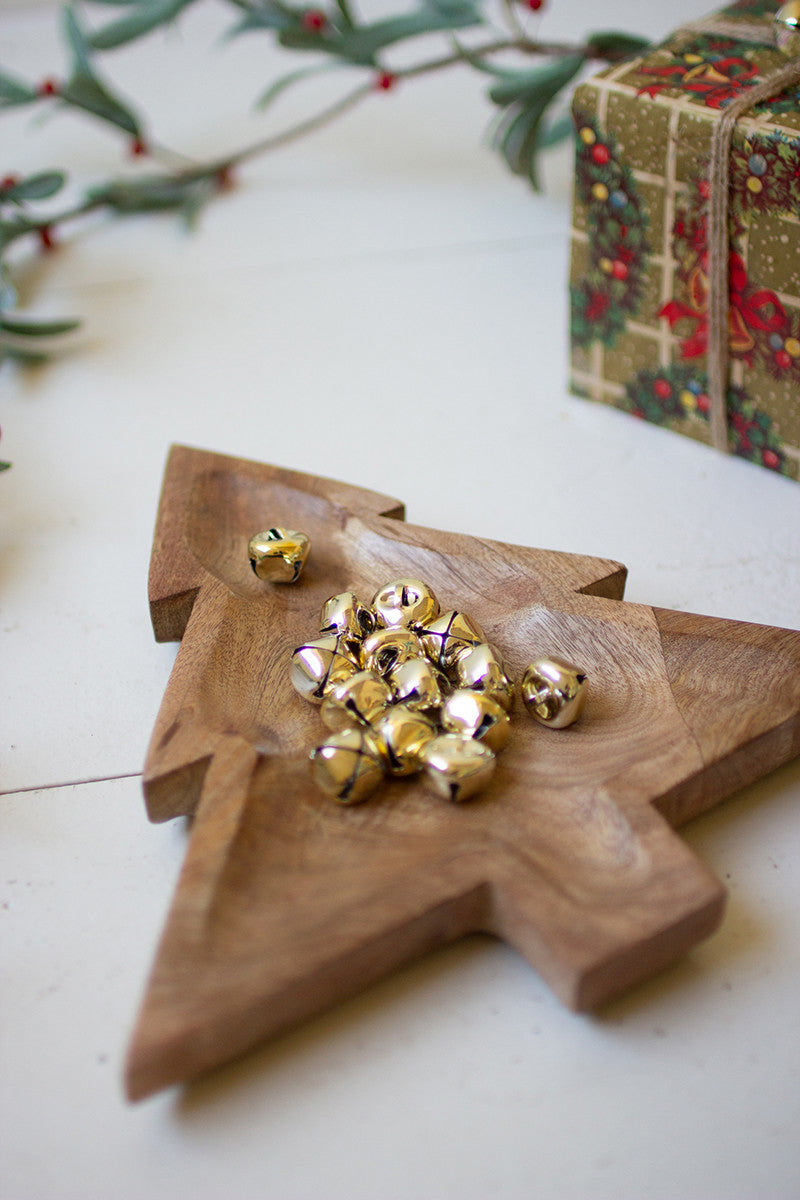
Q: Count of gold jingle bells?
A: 14